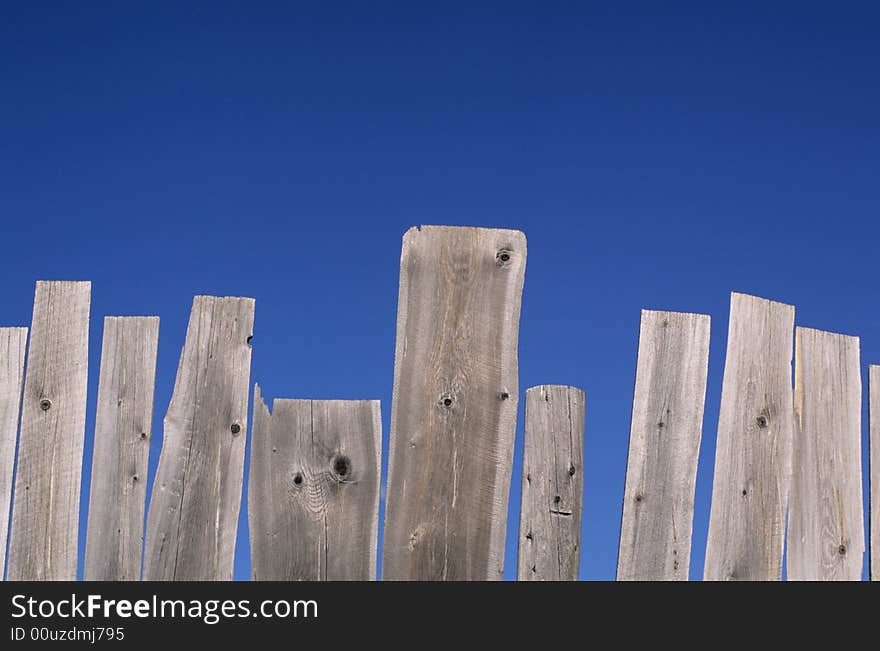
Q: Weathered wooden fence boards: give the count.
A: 11